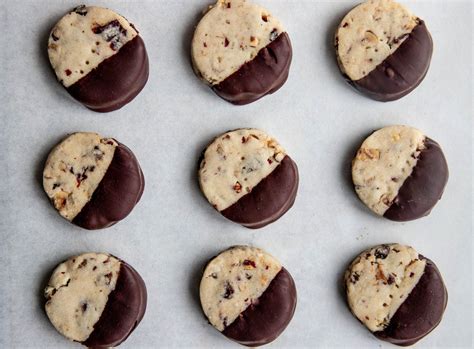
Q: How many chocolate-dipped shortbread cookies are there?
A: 9